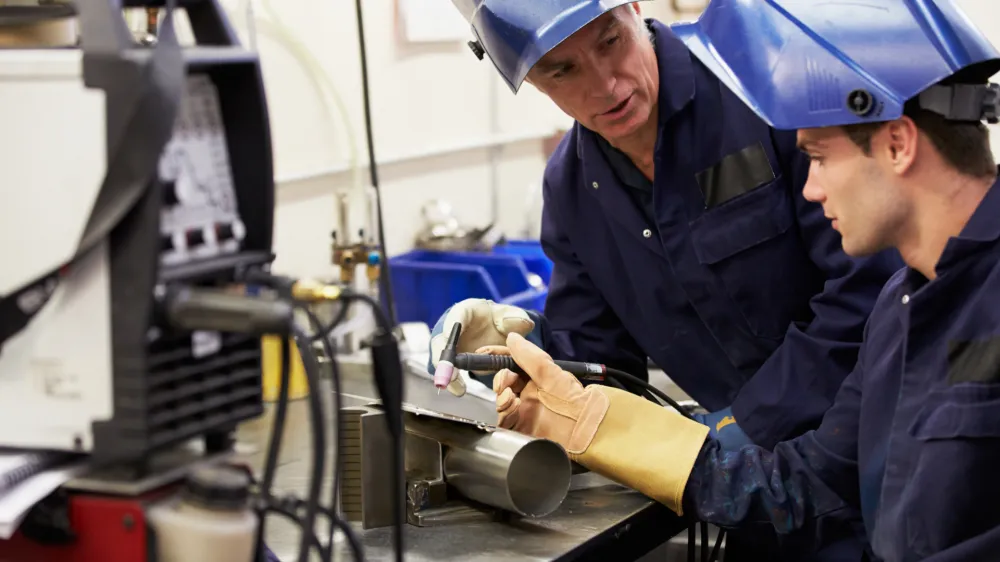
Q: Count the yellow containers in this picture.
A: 1